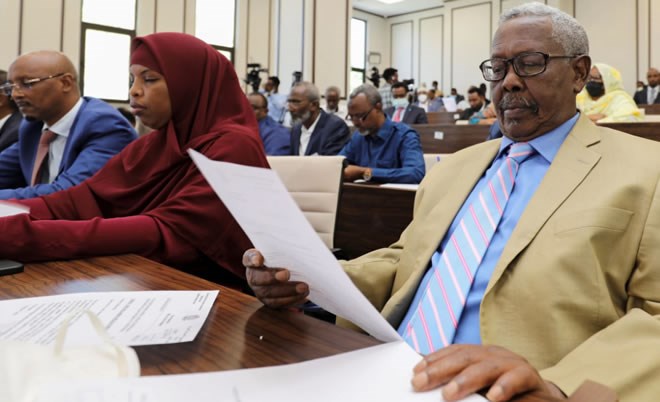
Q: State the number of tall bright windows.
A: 3